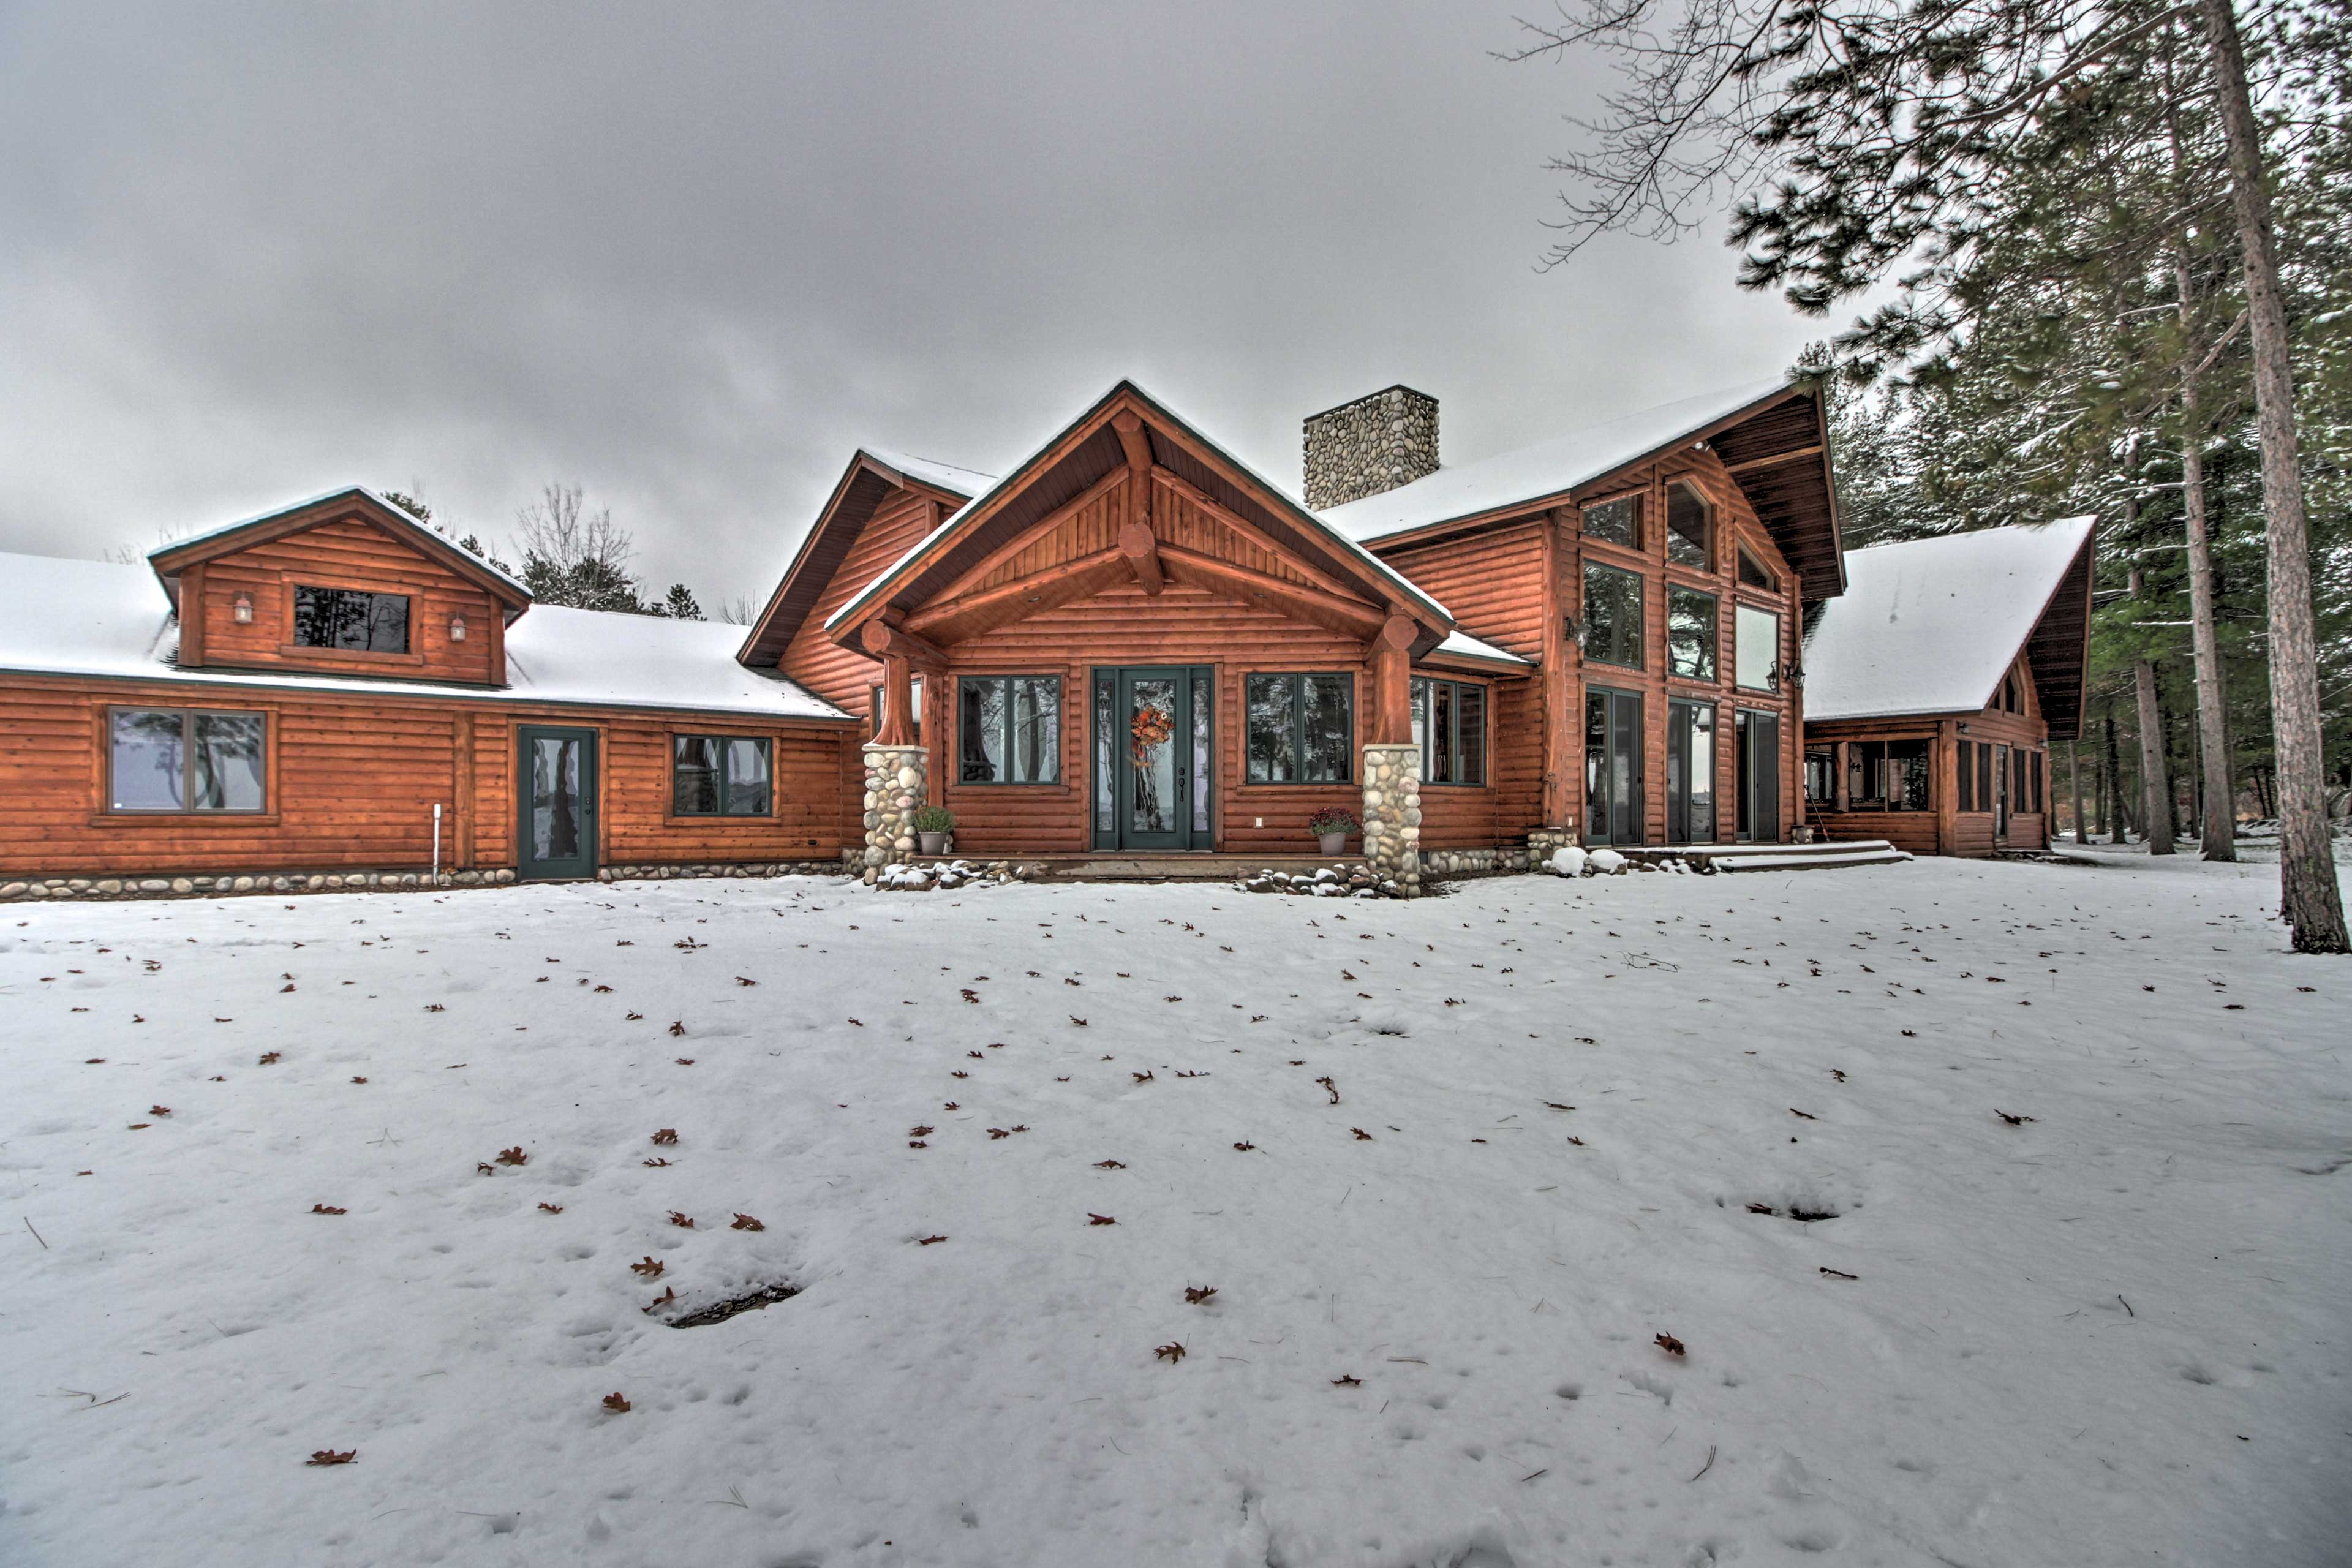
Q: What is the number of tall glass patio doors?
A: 3